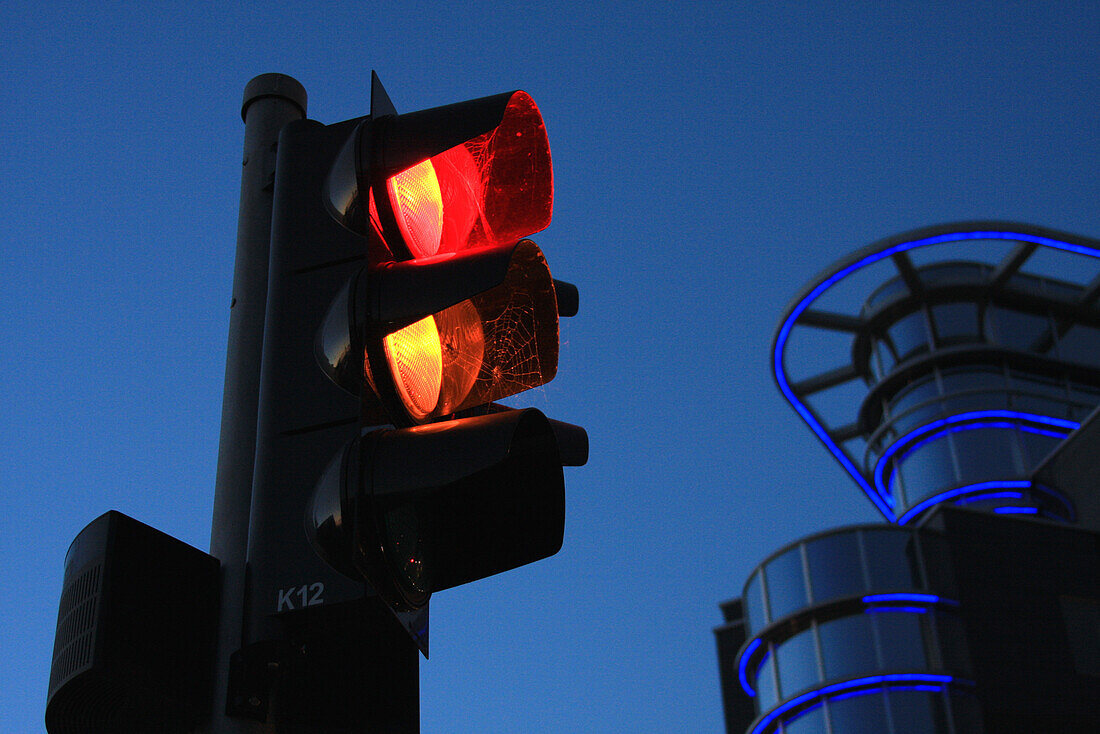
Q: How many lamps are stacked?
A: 3